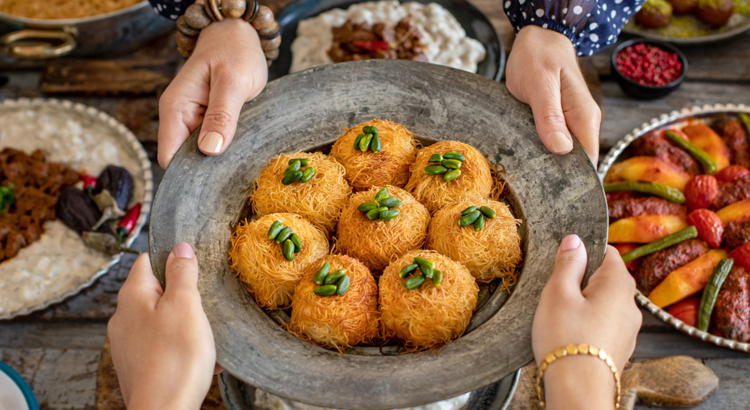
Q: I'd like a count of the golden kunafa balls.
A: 8